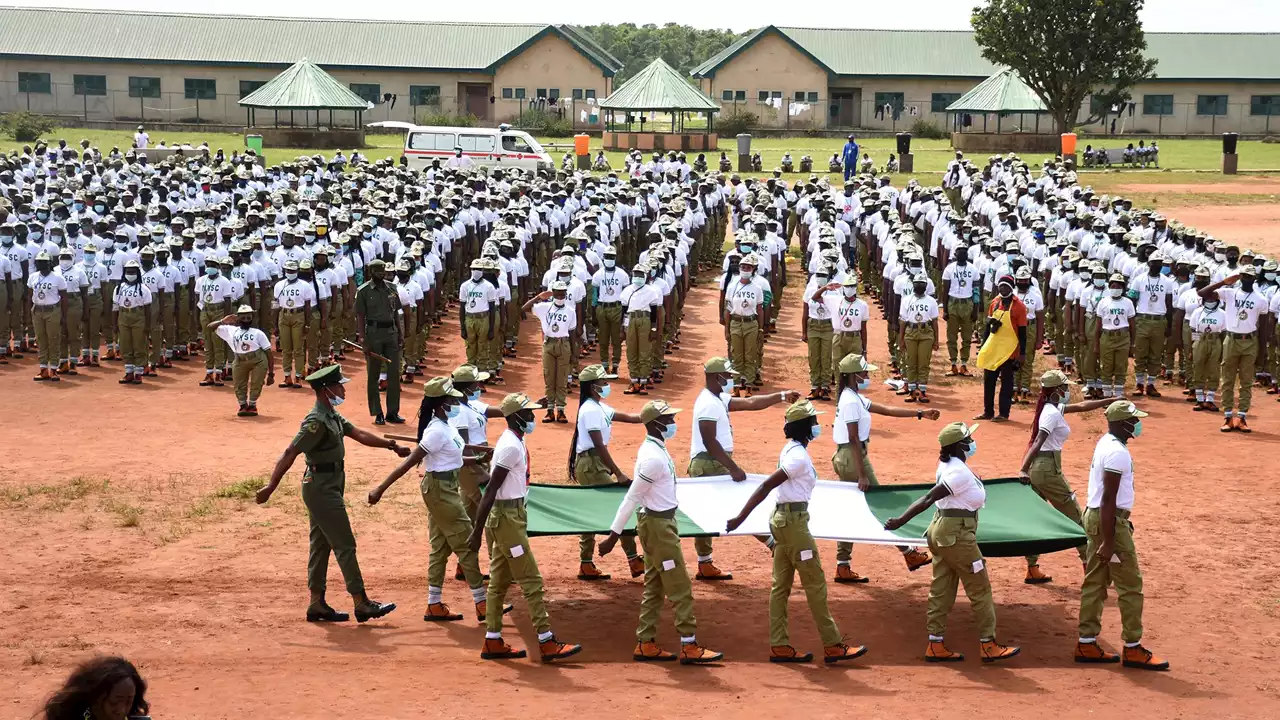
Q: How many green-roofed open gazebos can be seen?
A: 3